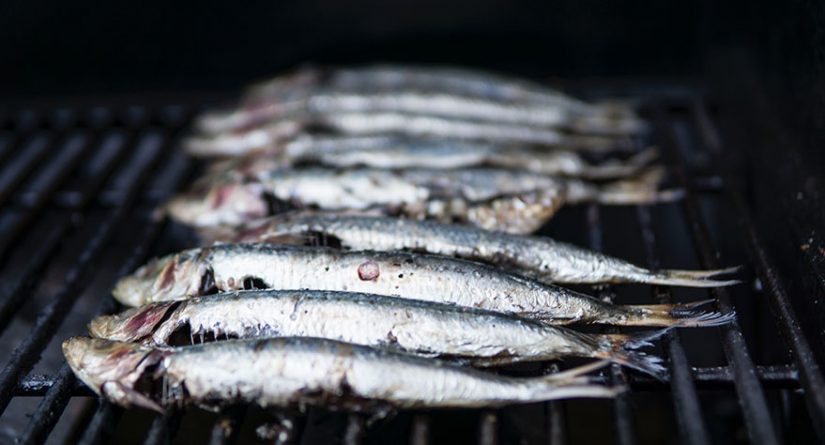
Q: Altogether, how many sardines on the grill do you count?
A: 9